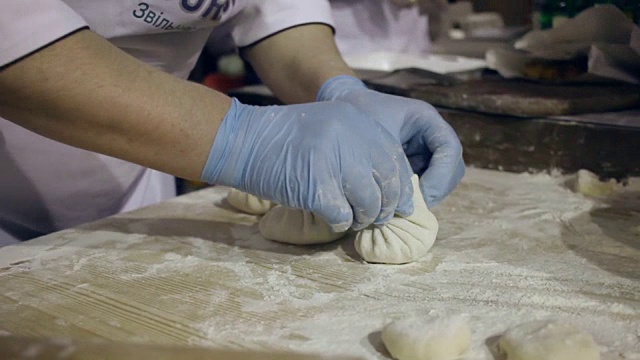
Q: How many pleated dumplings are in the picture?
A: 3